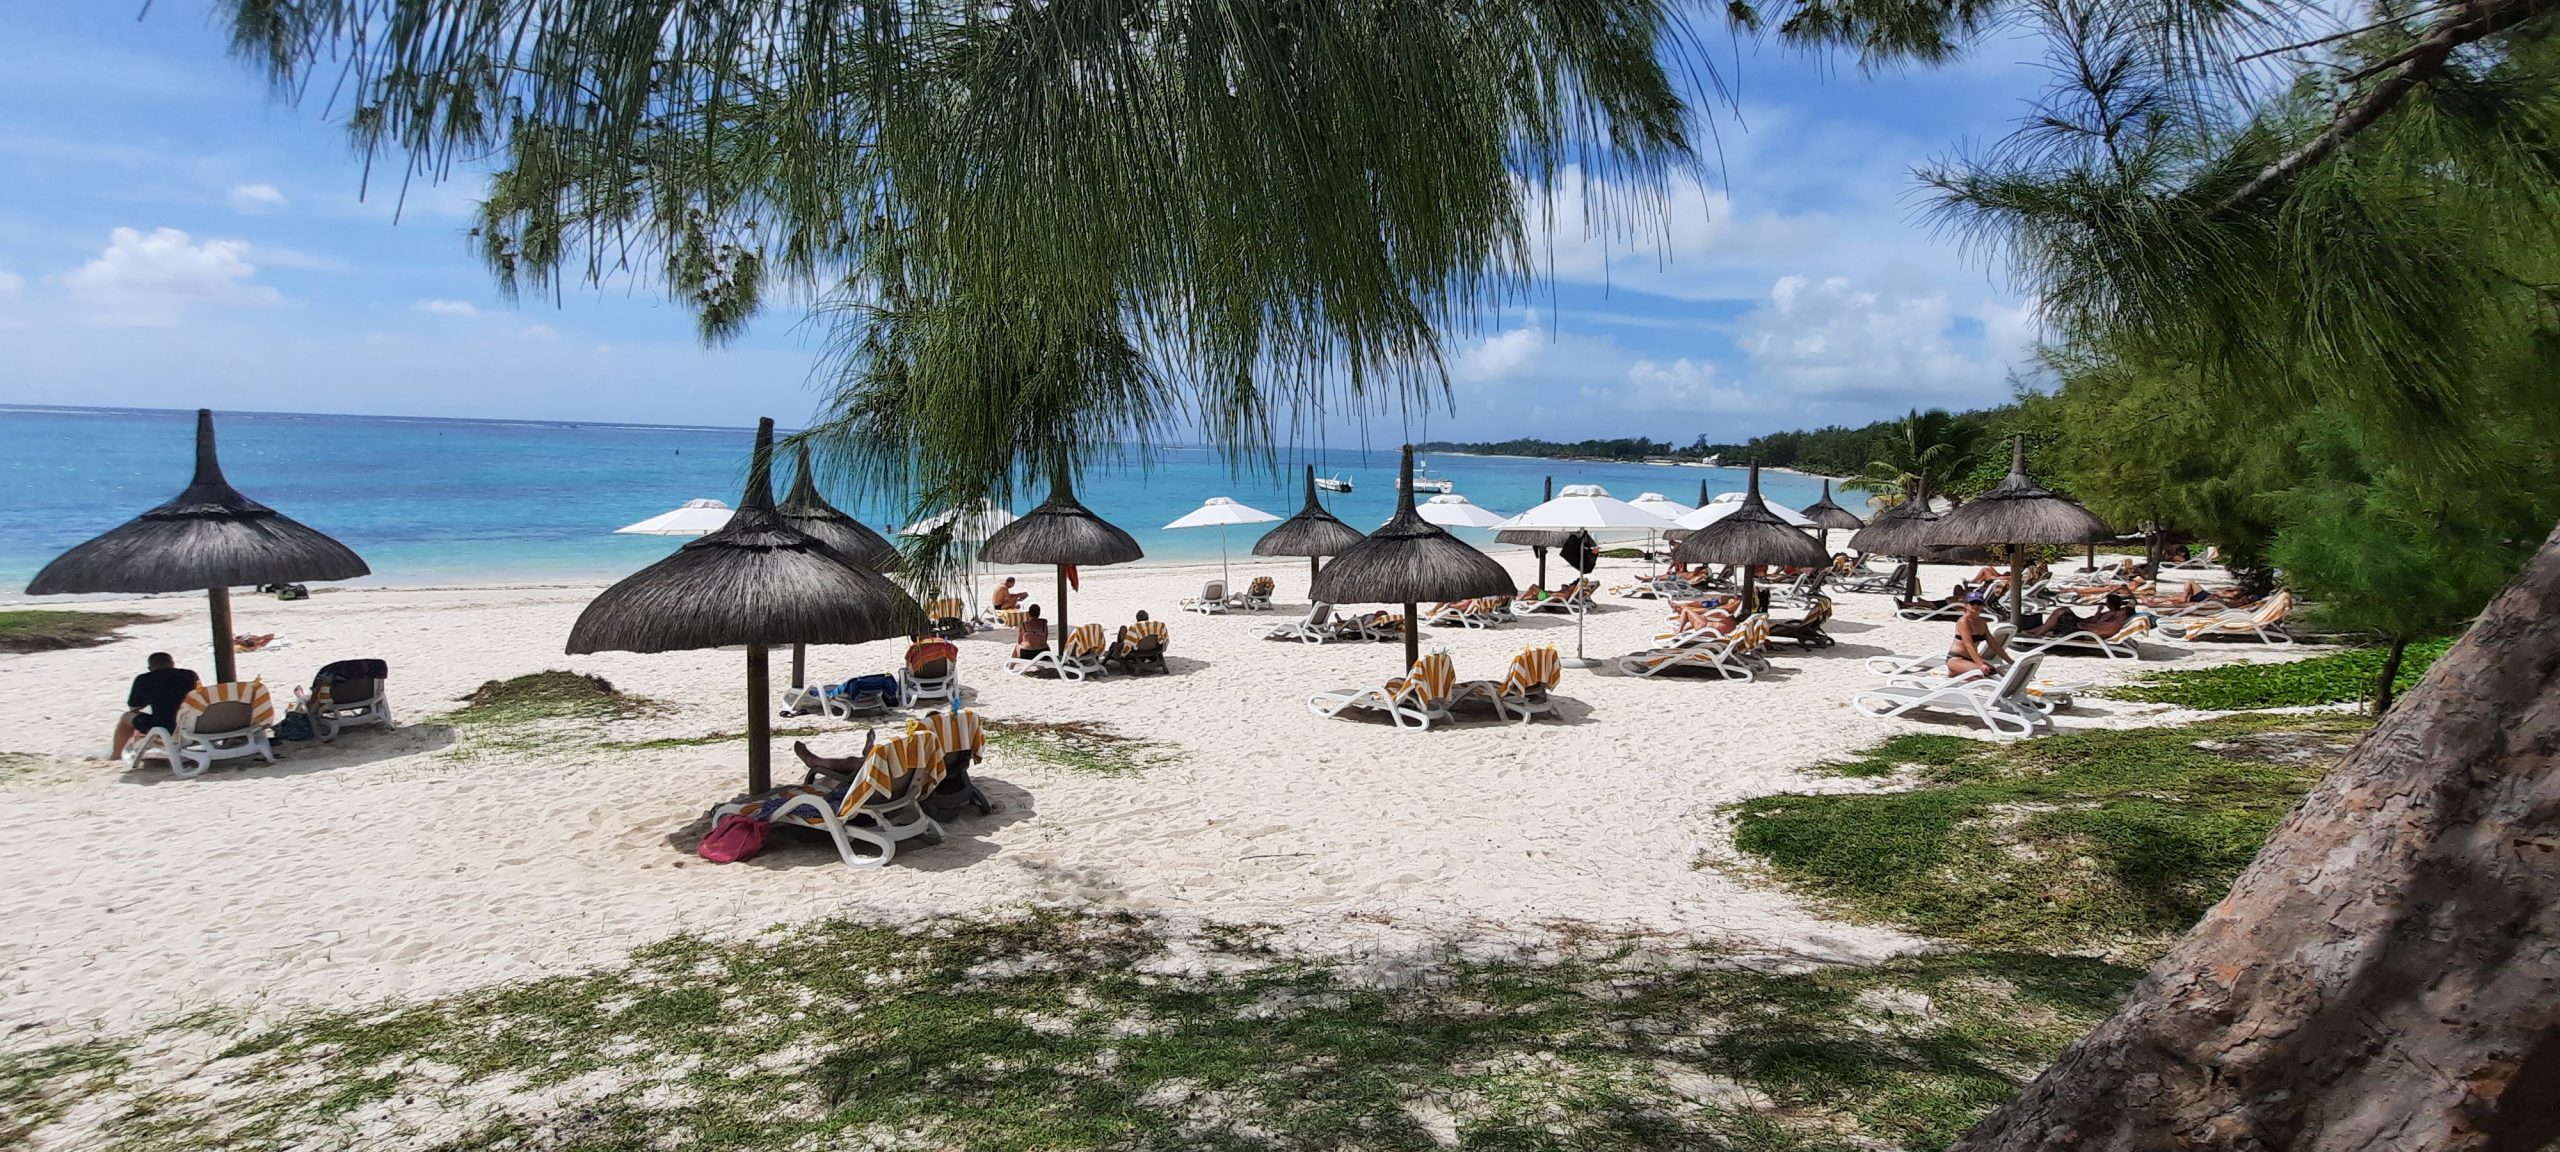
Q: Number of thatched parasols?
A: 12